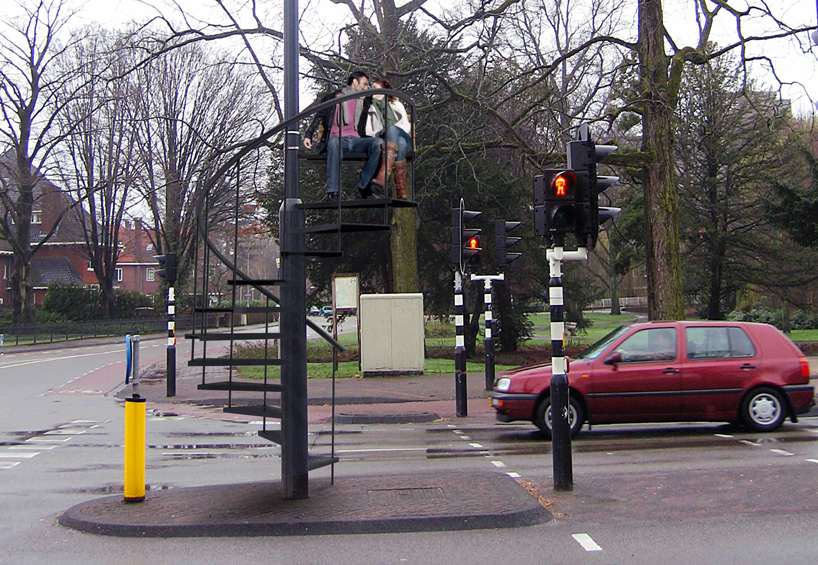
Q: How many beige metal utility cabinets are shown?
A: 1